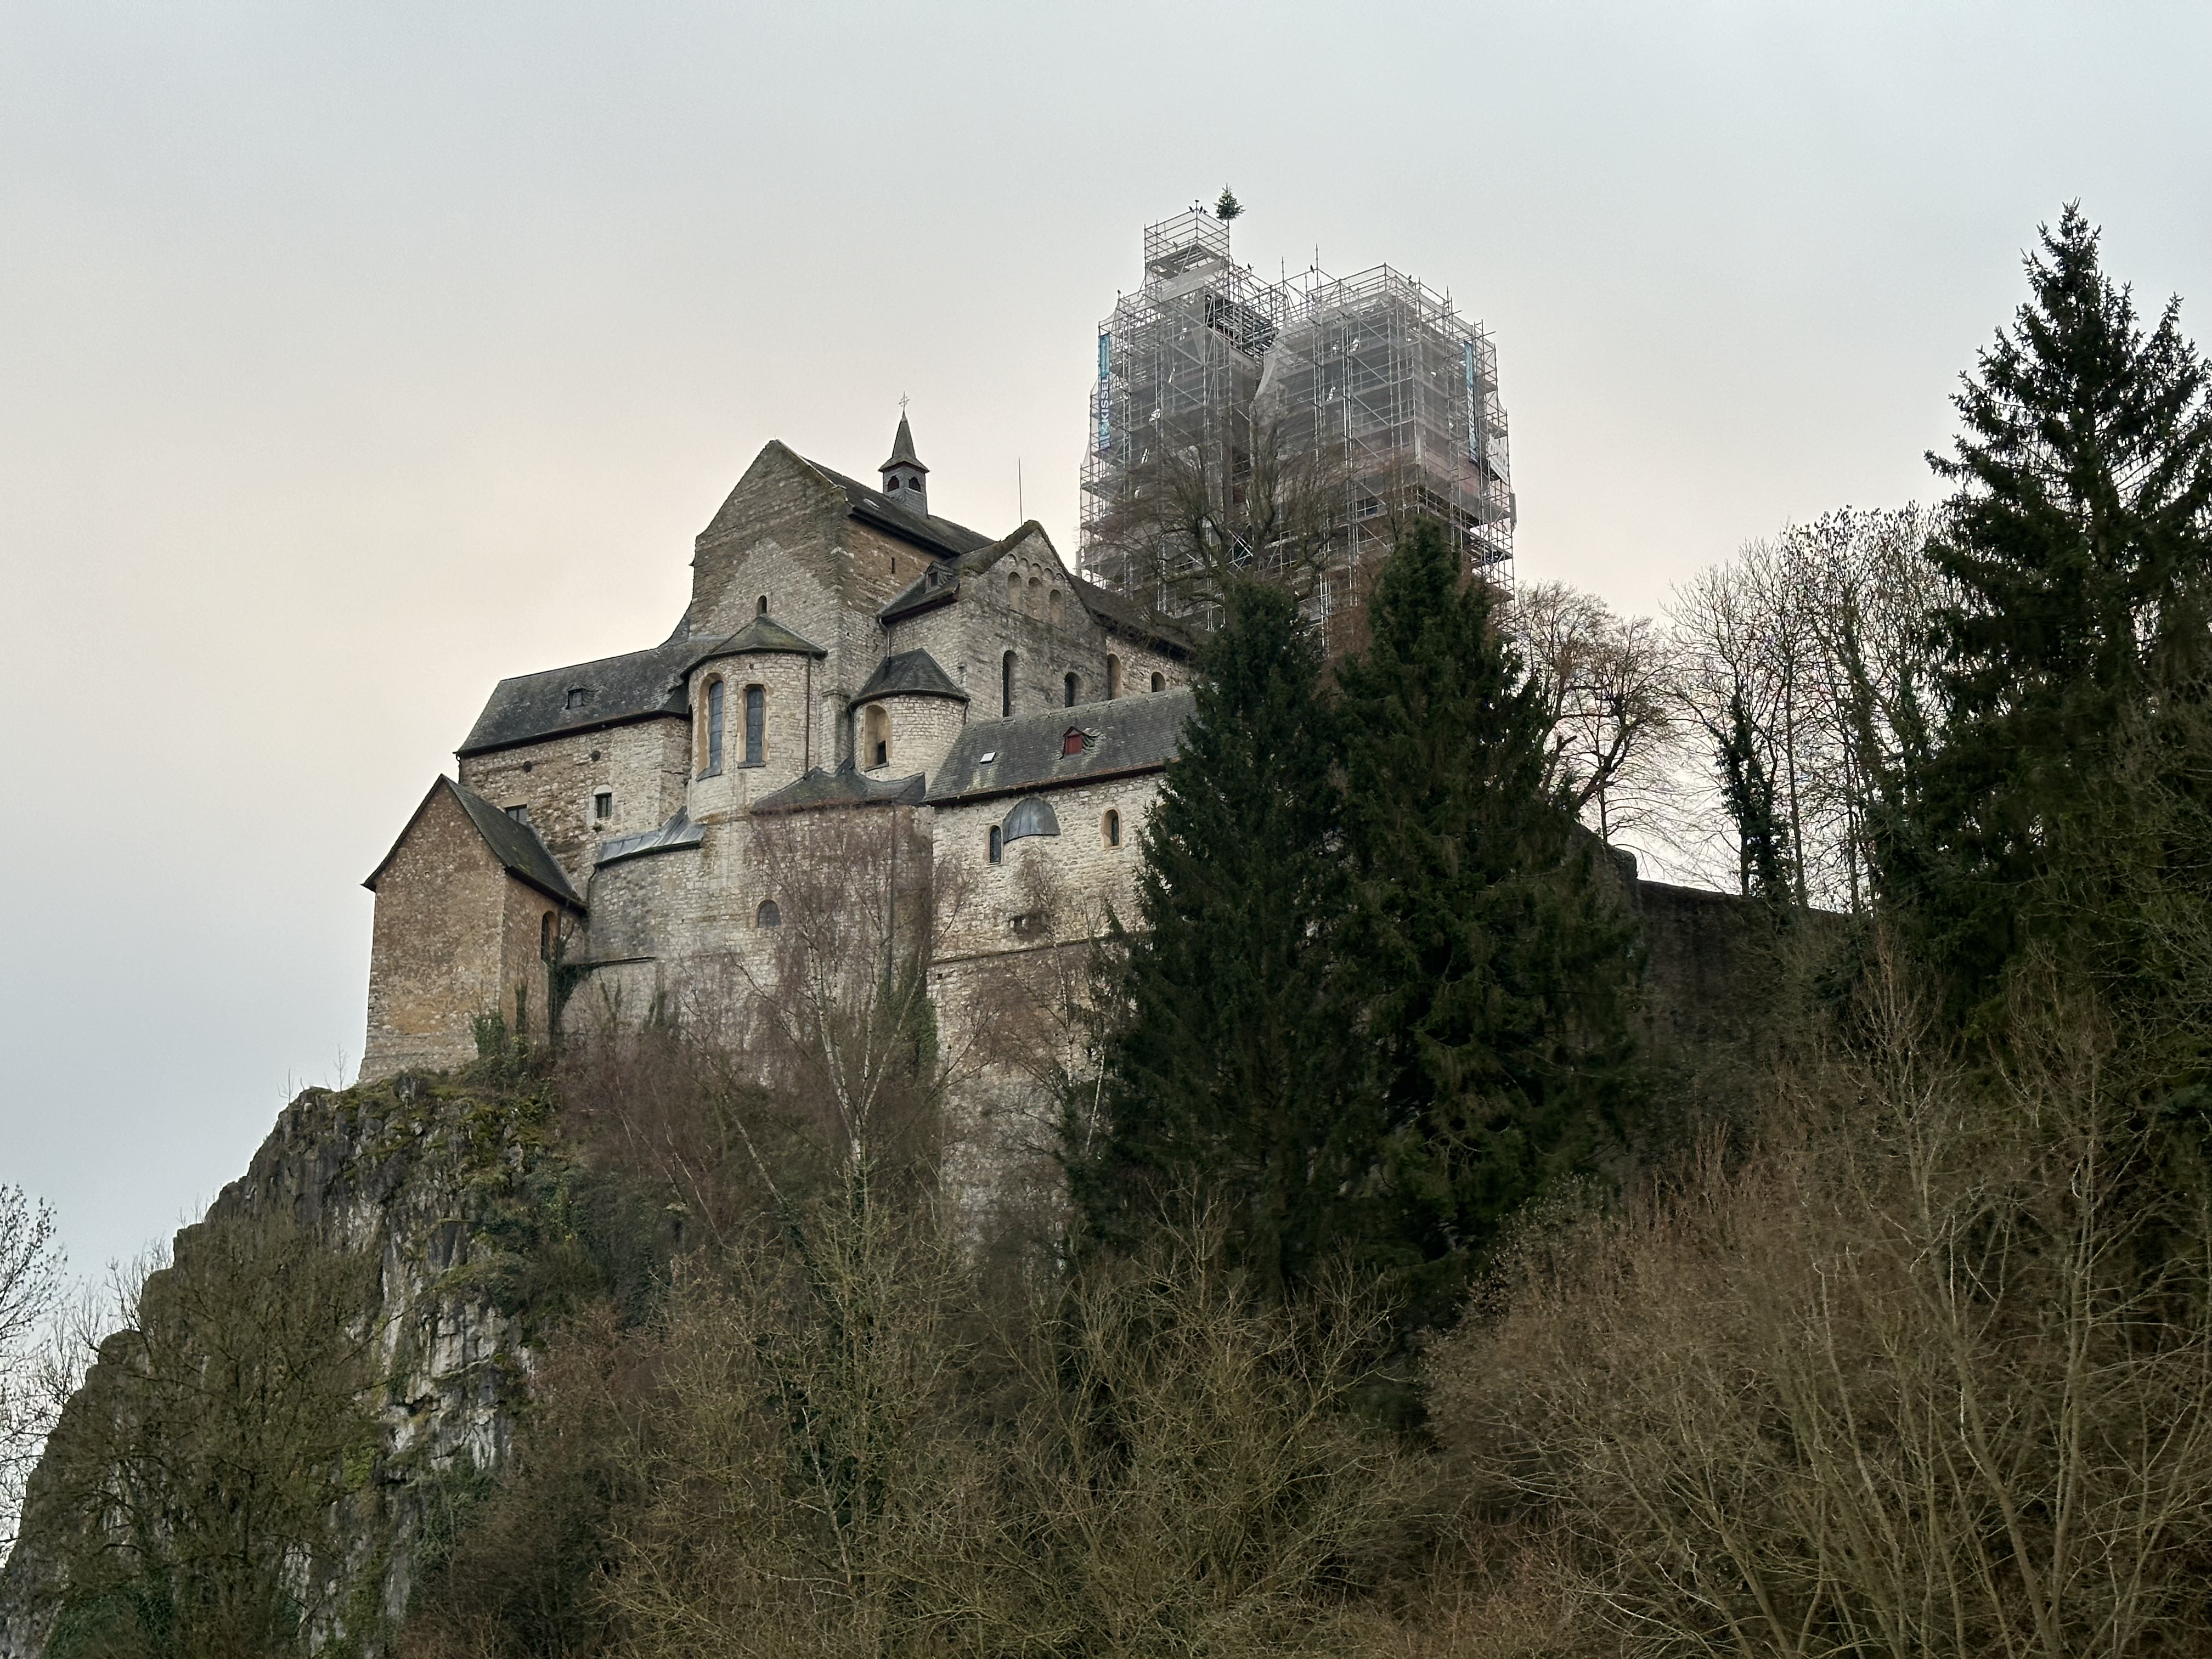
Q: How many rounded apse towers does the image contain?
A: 2